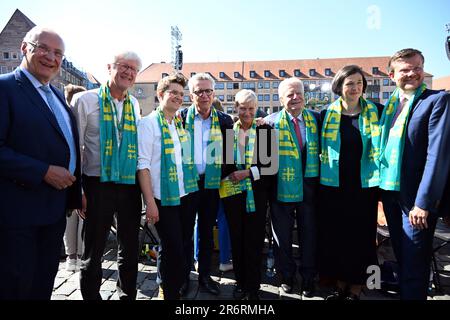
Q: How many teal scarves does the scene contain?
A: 7